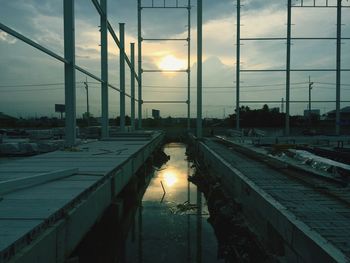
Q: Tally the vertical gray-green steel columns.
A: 10